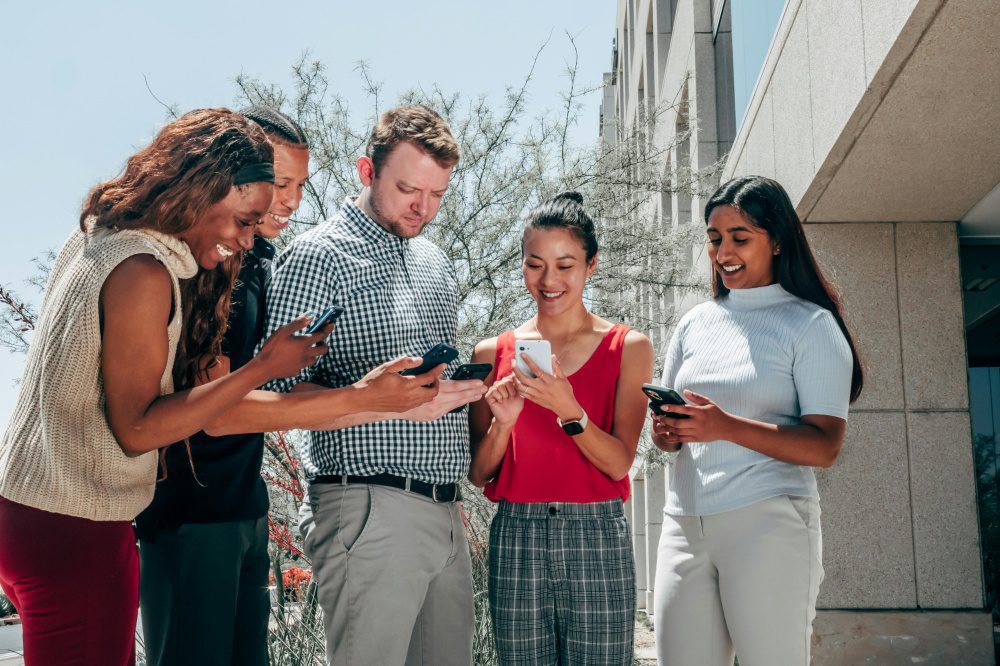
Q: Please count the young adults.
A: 5